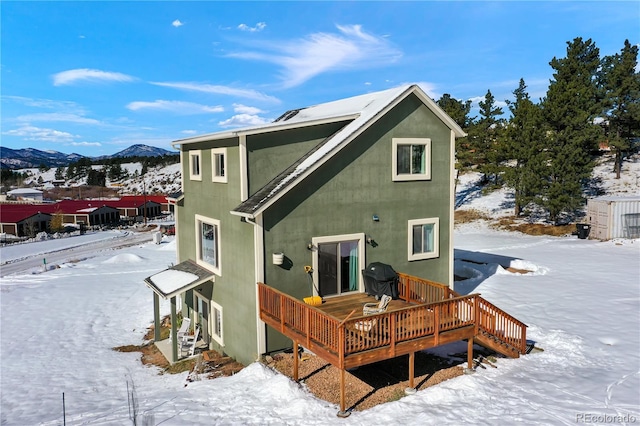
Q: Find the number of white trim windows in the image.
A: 6